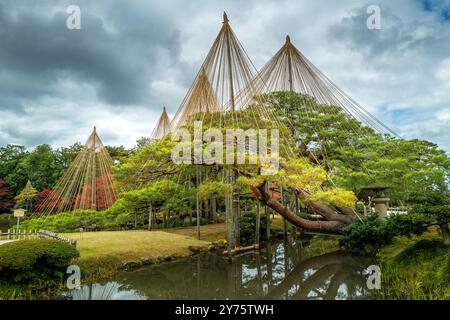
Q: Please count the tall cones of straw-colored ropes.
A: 5